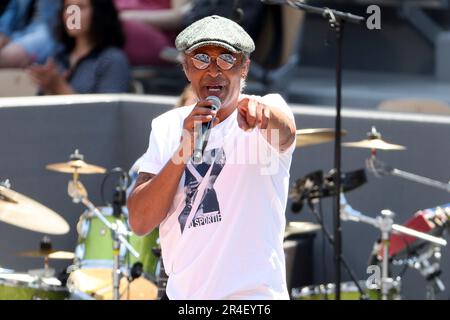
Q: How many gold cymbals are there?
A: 5